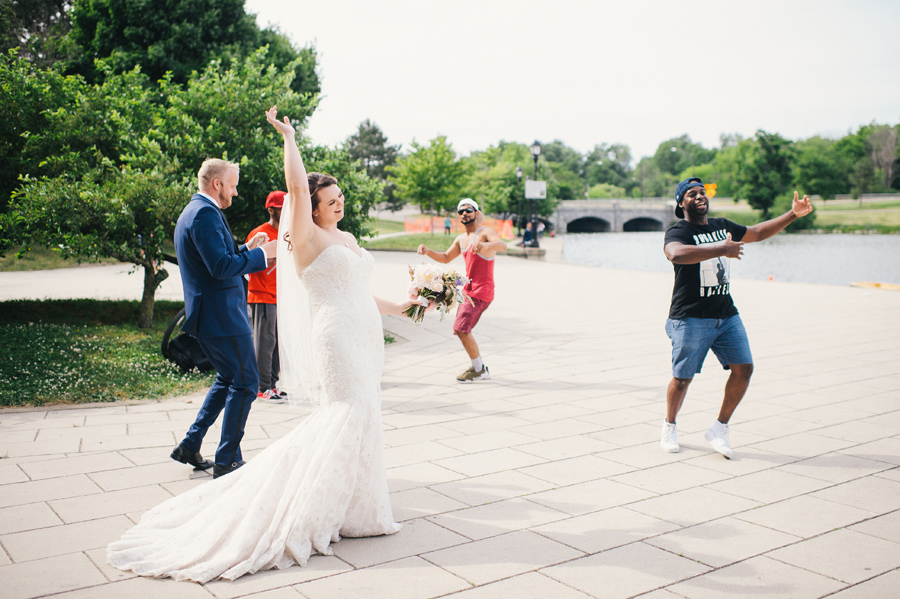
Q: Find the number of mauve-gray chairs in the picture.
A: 0